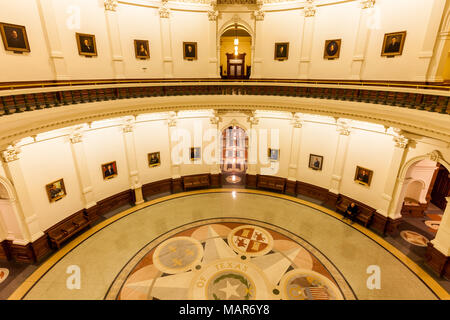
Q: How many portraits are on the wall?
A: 14